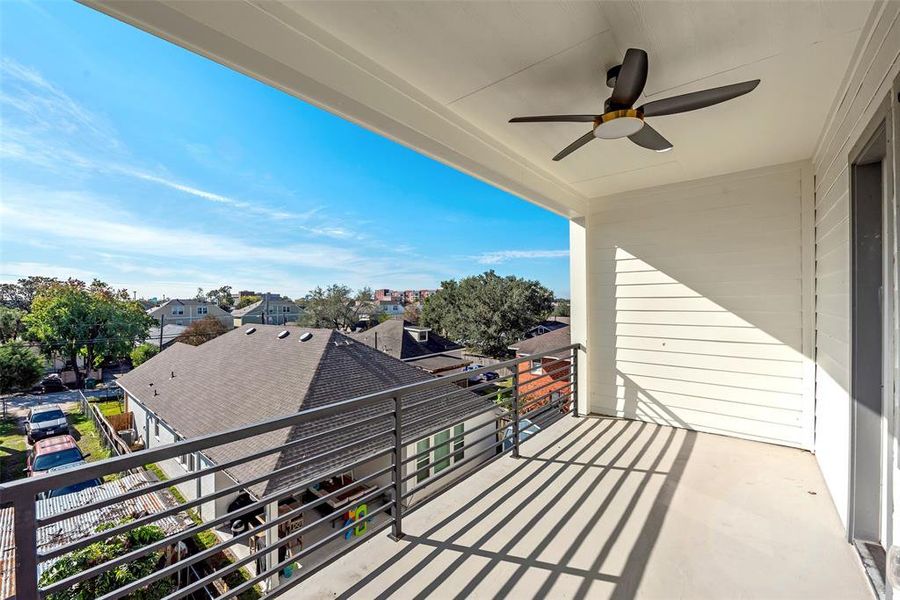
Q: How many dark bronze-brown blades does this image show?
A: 5